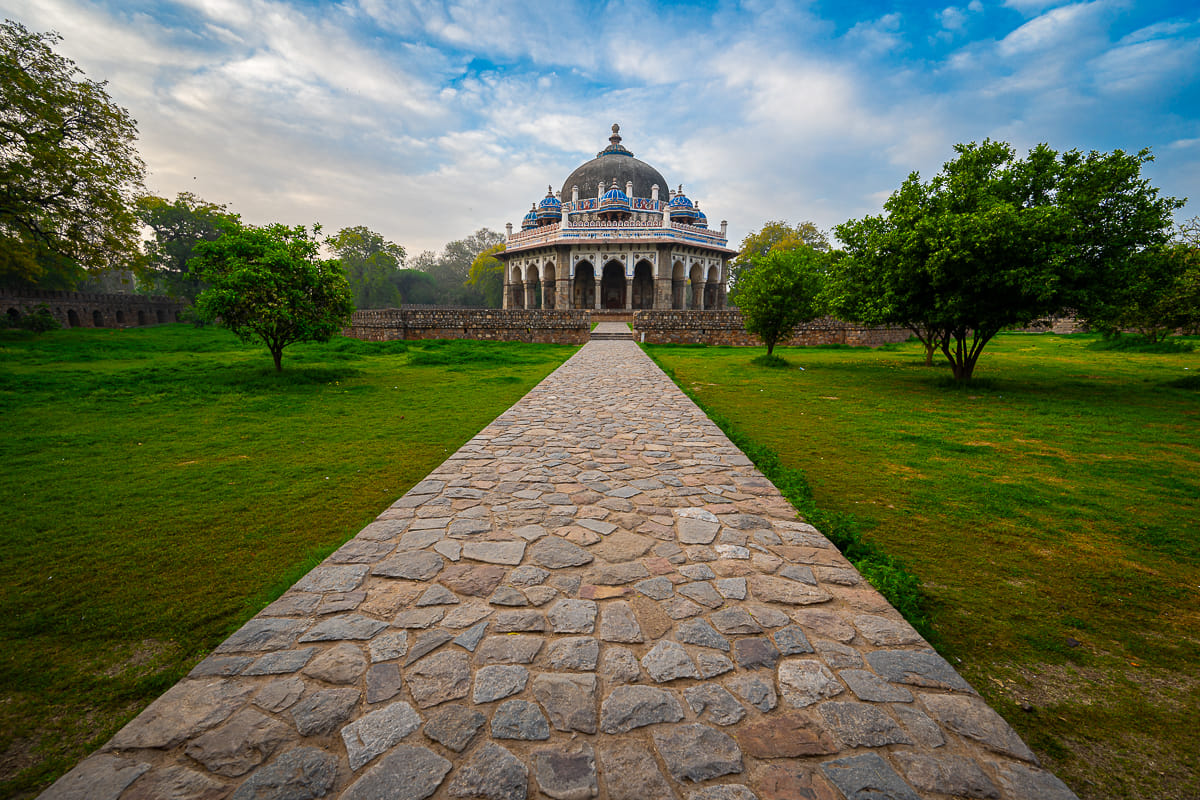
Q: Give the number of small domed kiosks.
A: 5